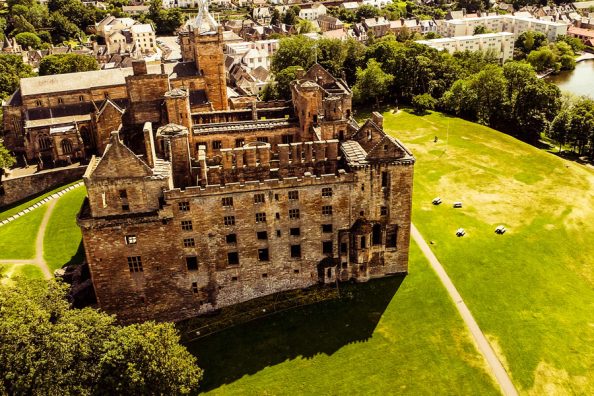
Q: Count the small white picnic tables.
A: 4